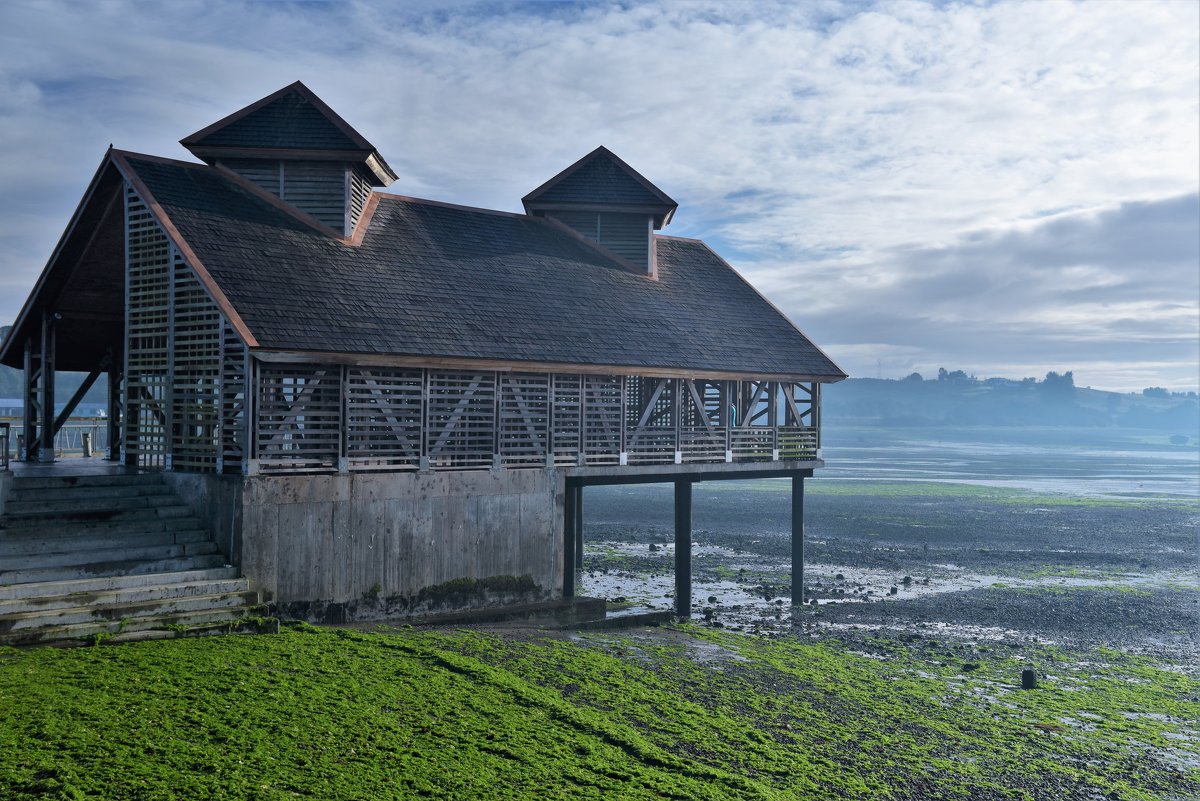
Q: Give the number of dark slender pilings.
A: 4